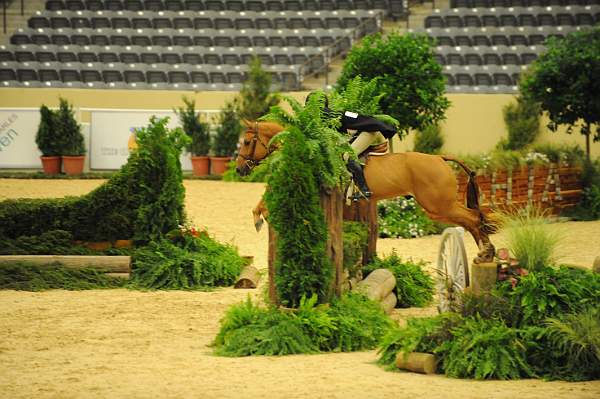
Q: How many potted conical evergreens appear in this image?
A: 4